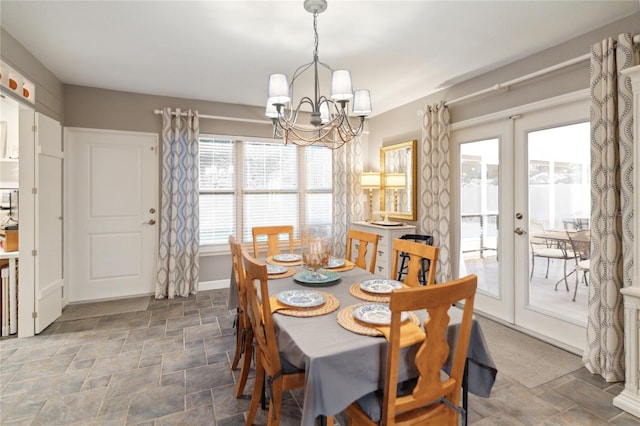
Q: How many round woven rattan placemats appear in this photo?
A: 6